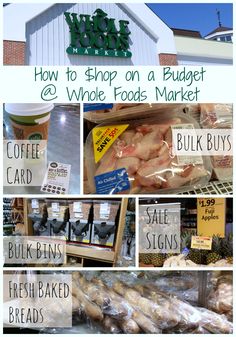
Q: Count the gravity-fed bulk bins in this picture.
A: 4